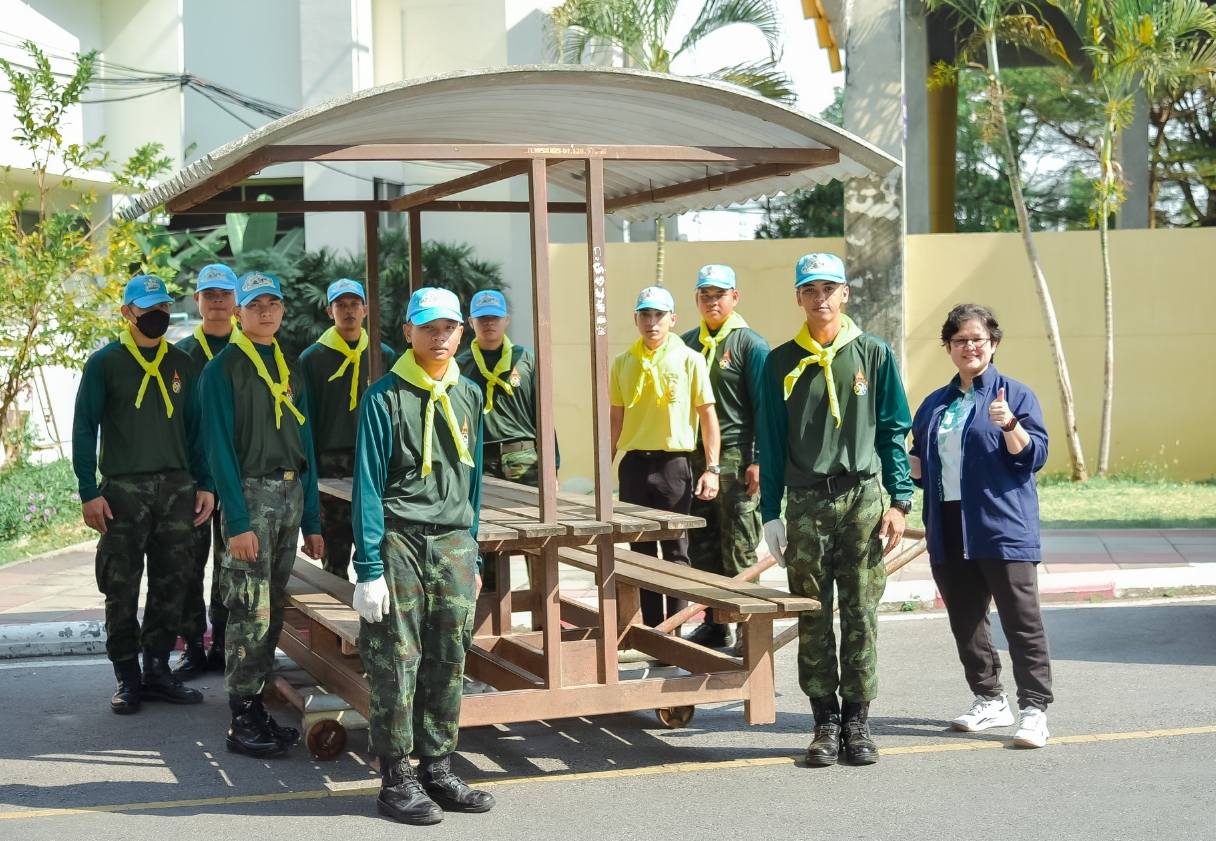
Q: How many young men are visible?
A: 9